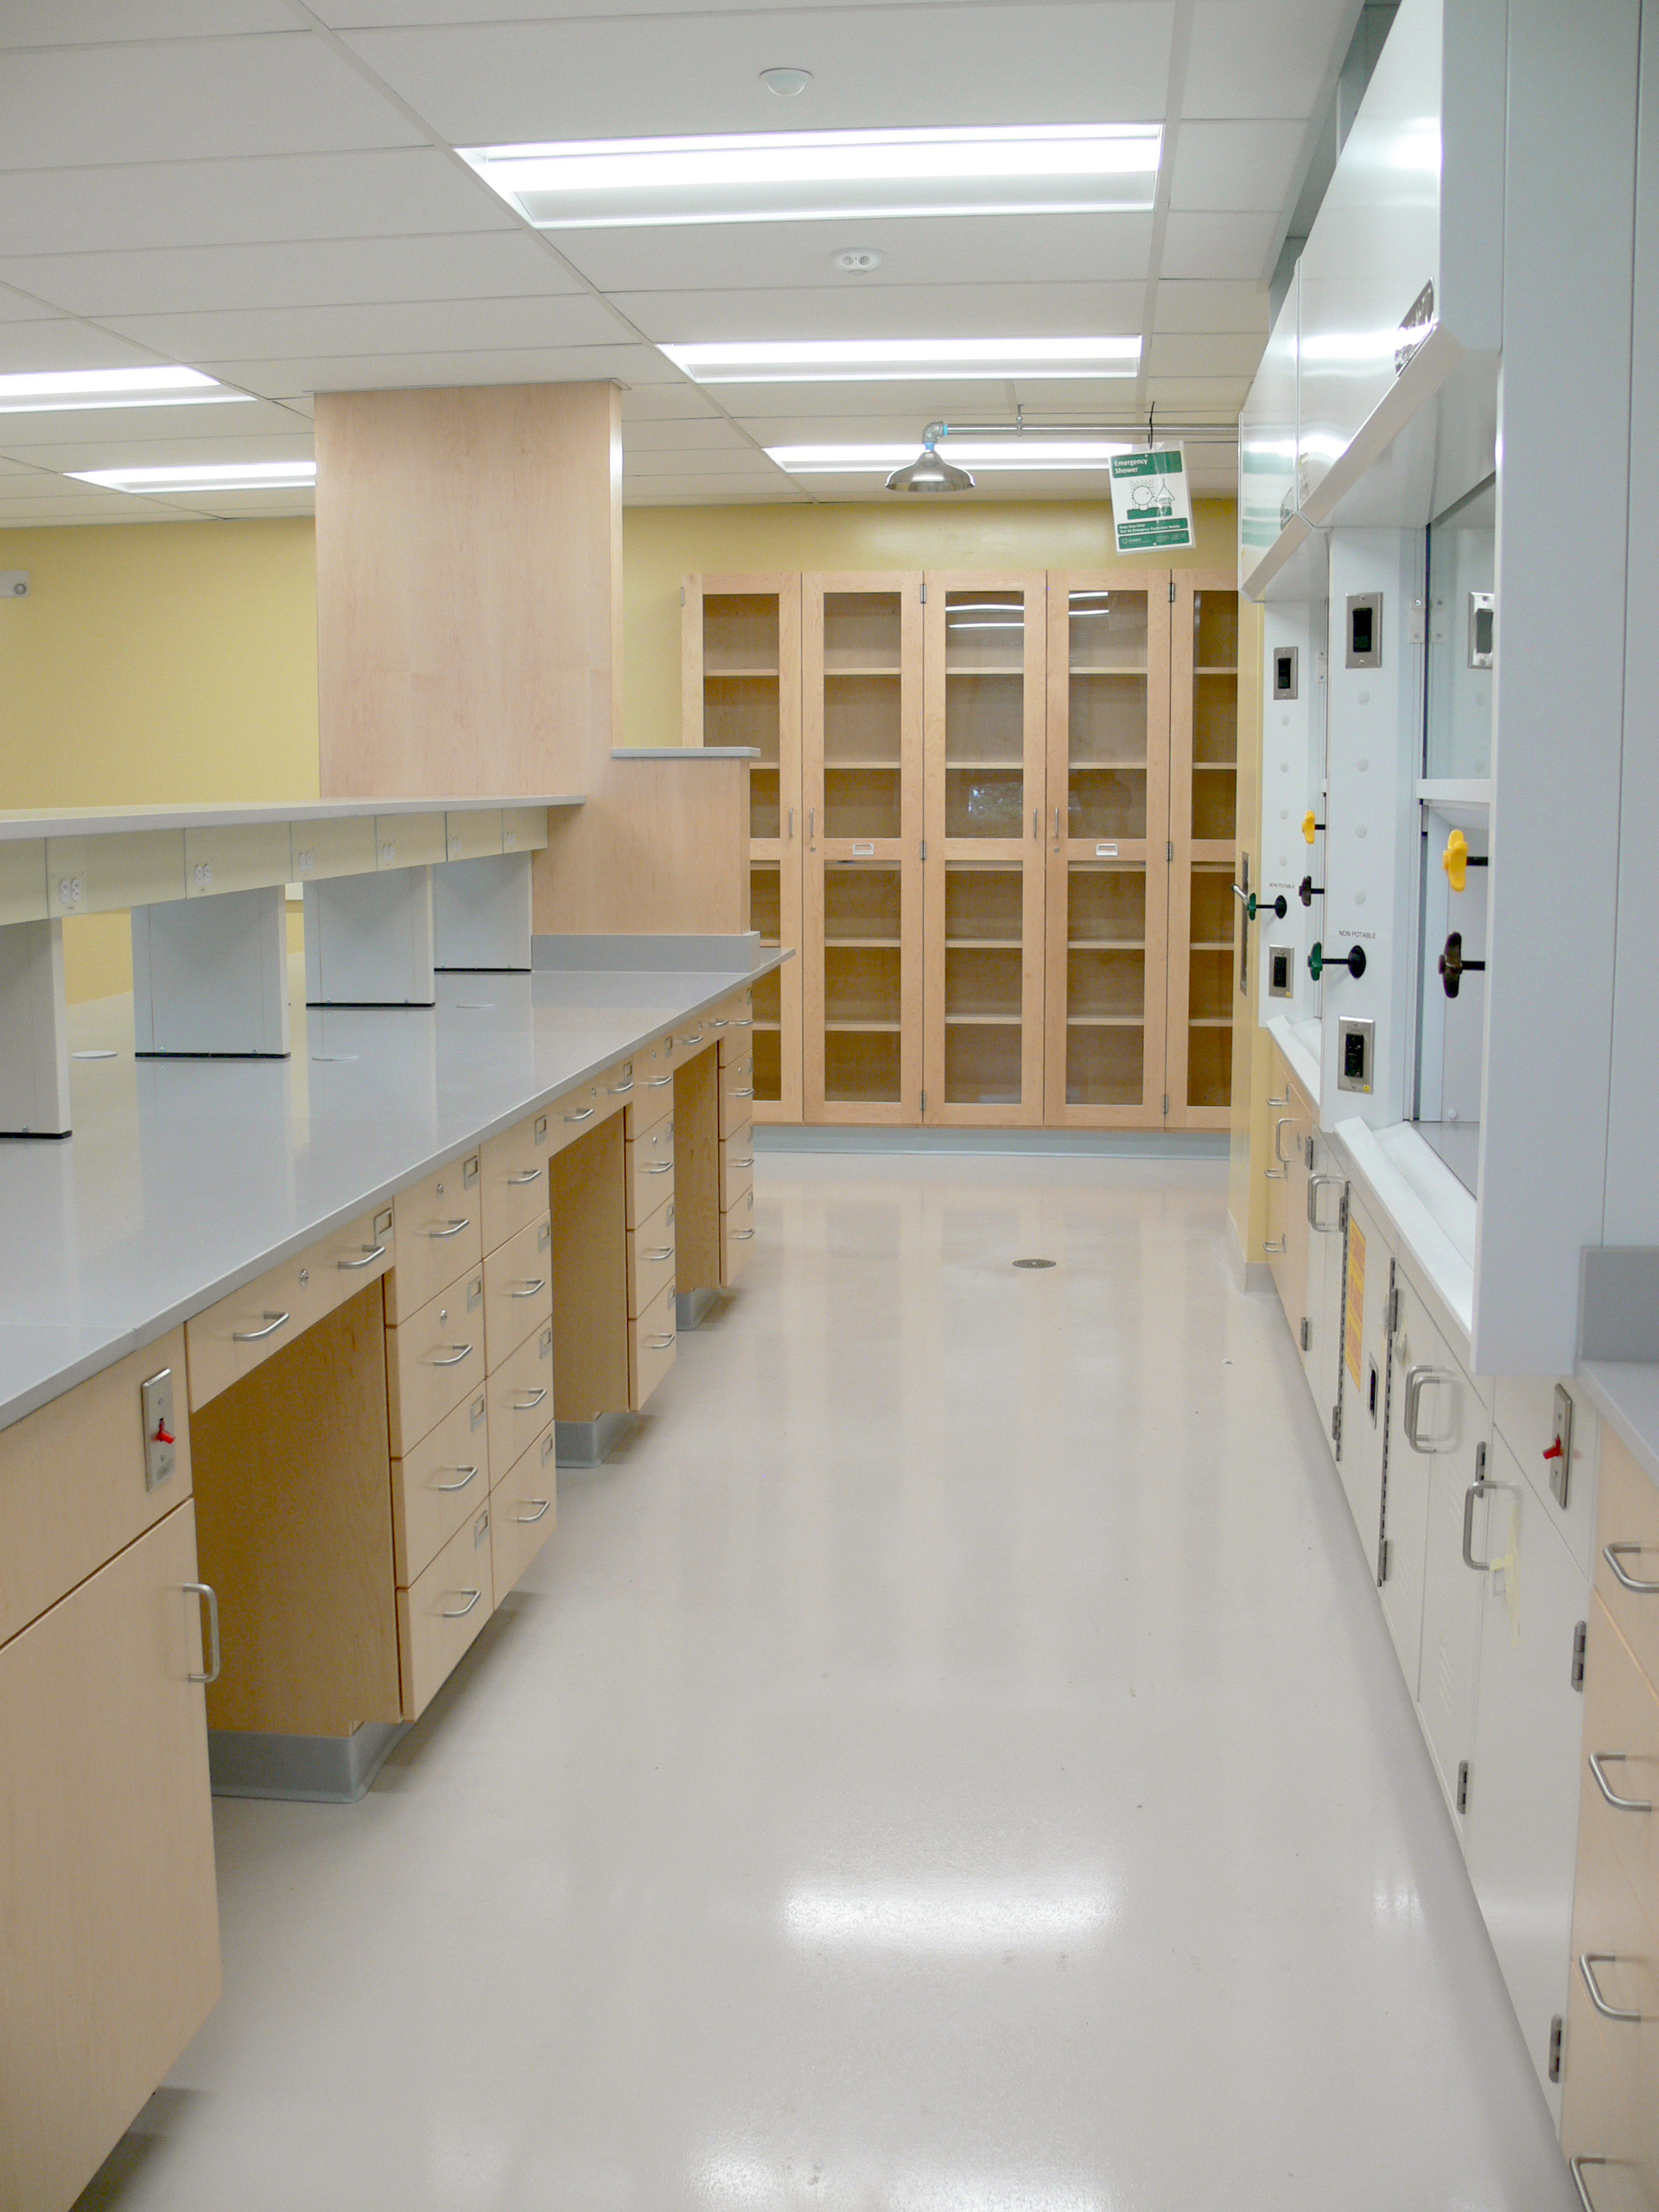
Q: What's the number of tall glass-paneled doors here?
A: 5